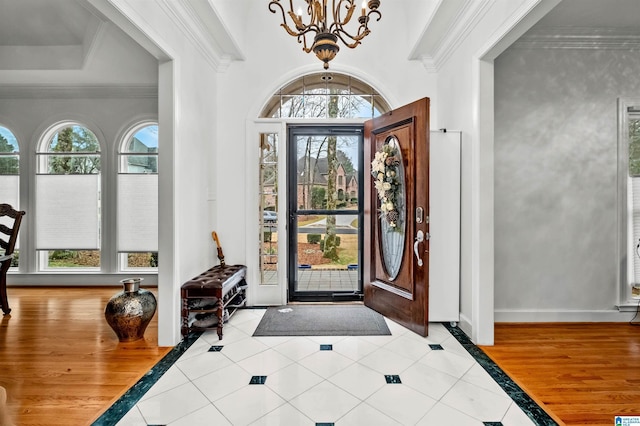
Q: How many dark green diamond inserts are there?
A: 8